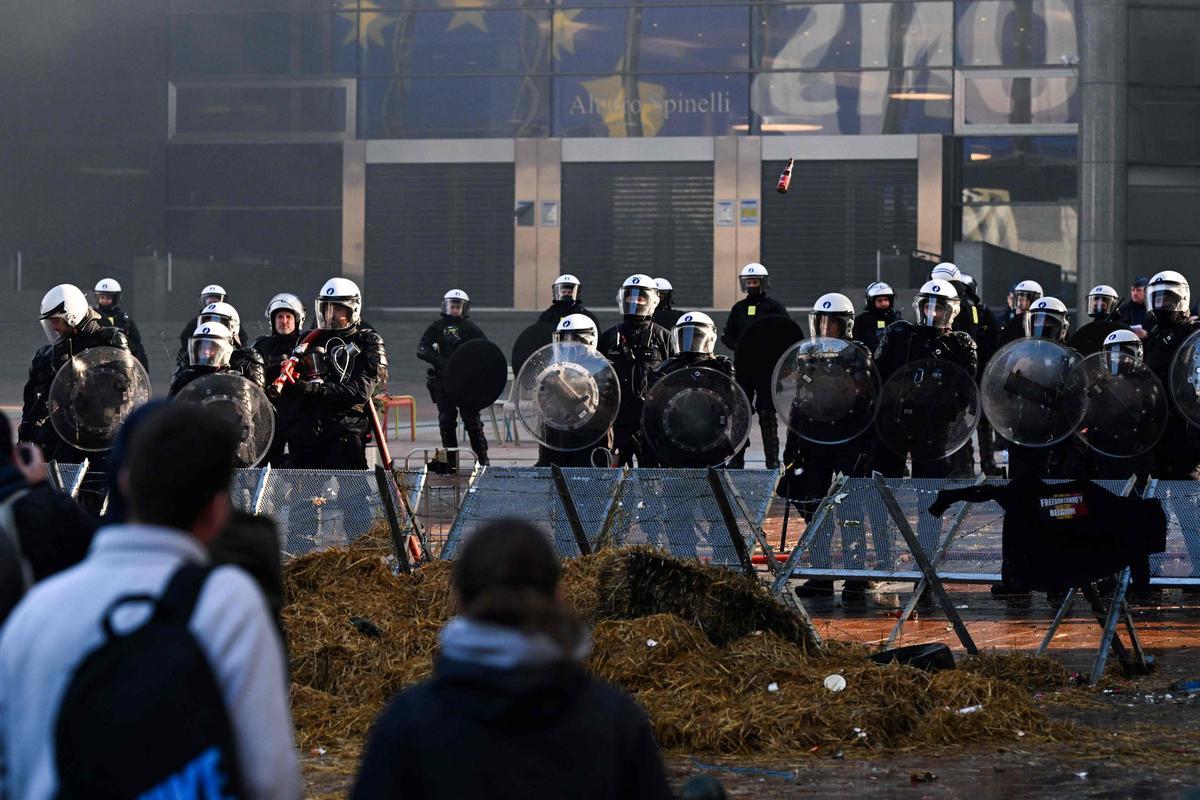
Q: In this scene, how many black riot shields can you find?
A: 4